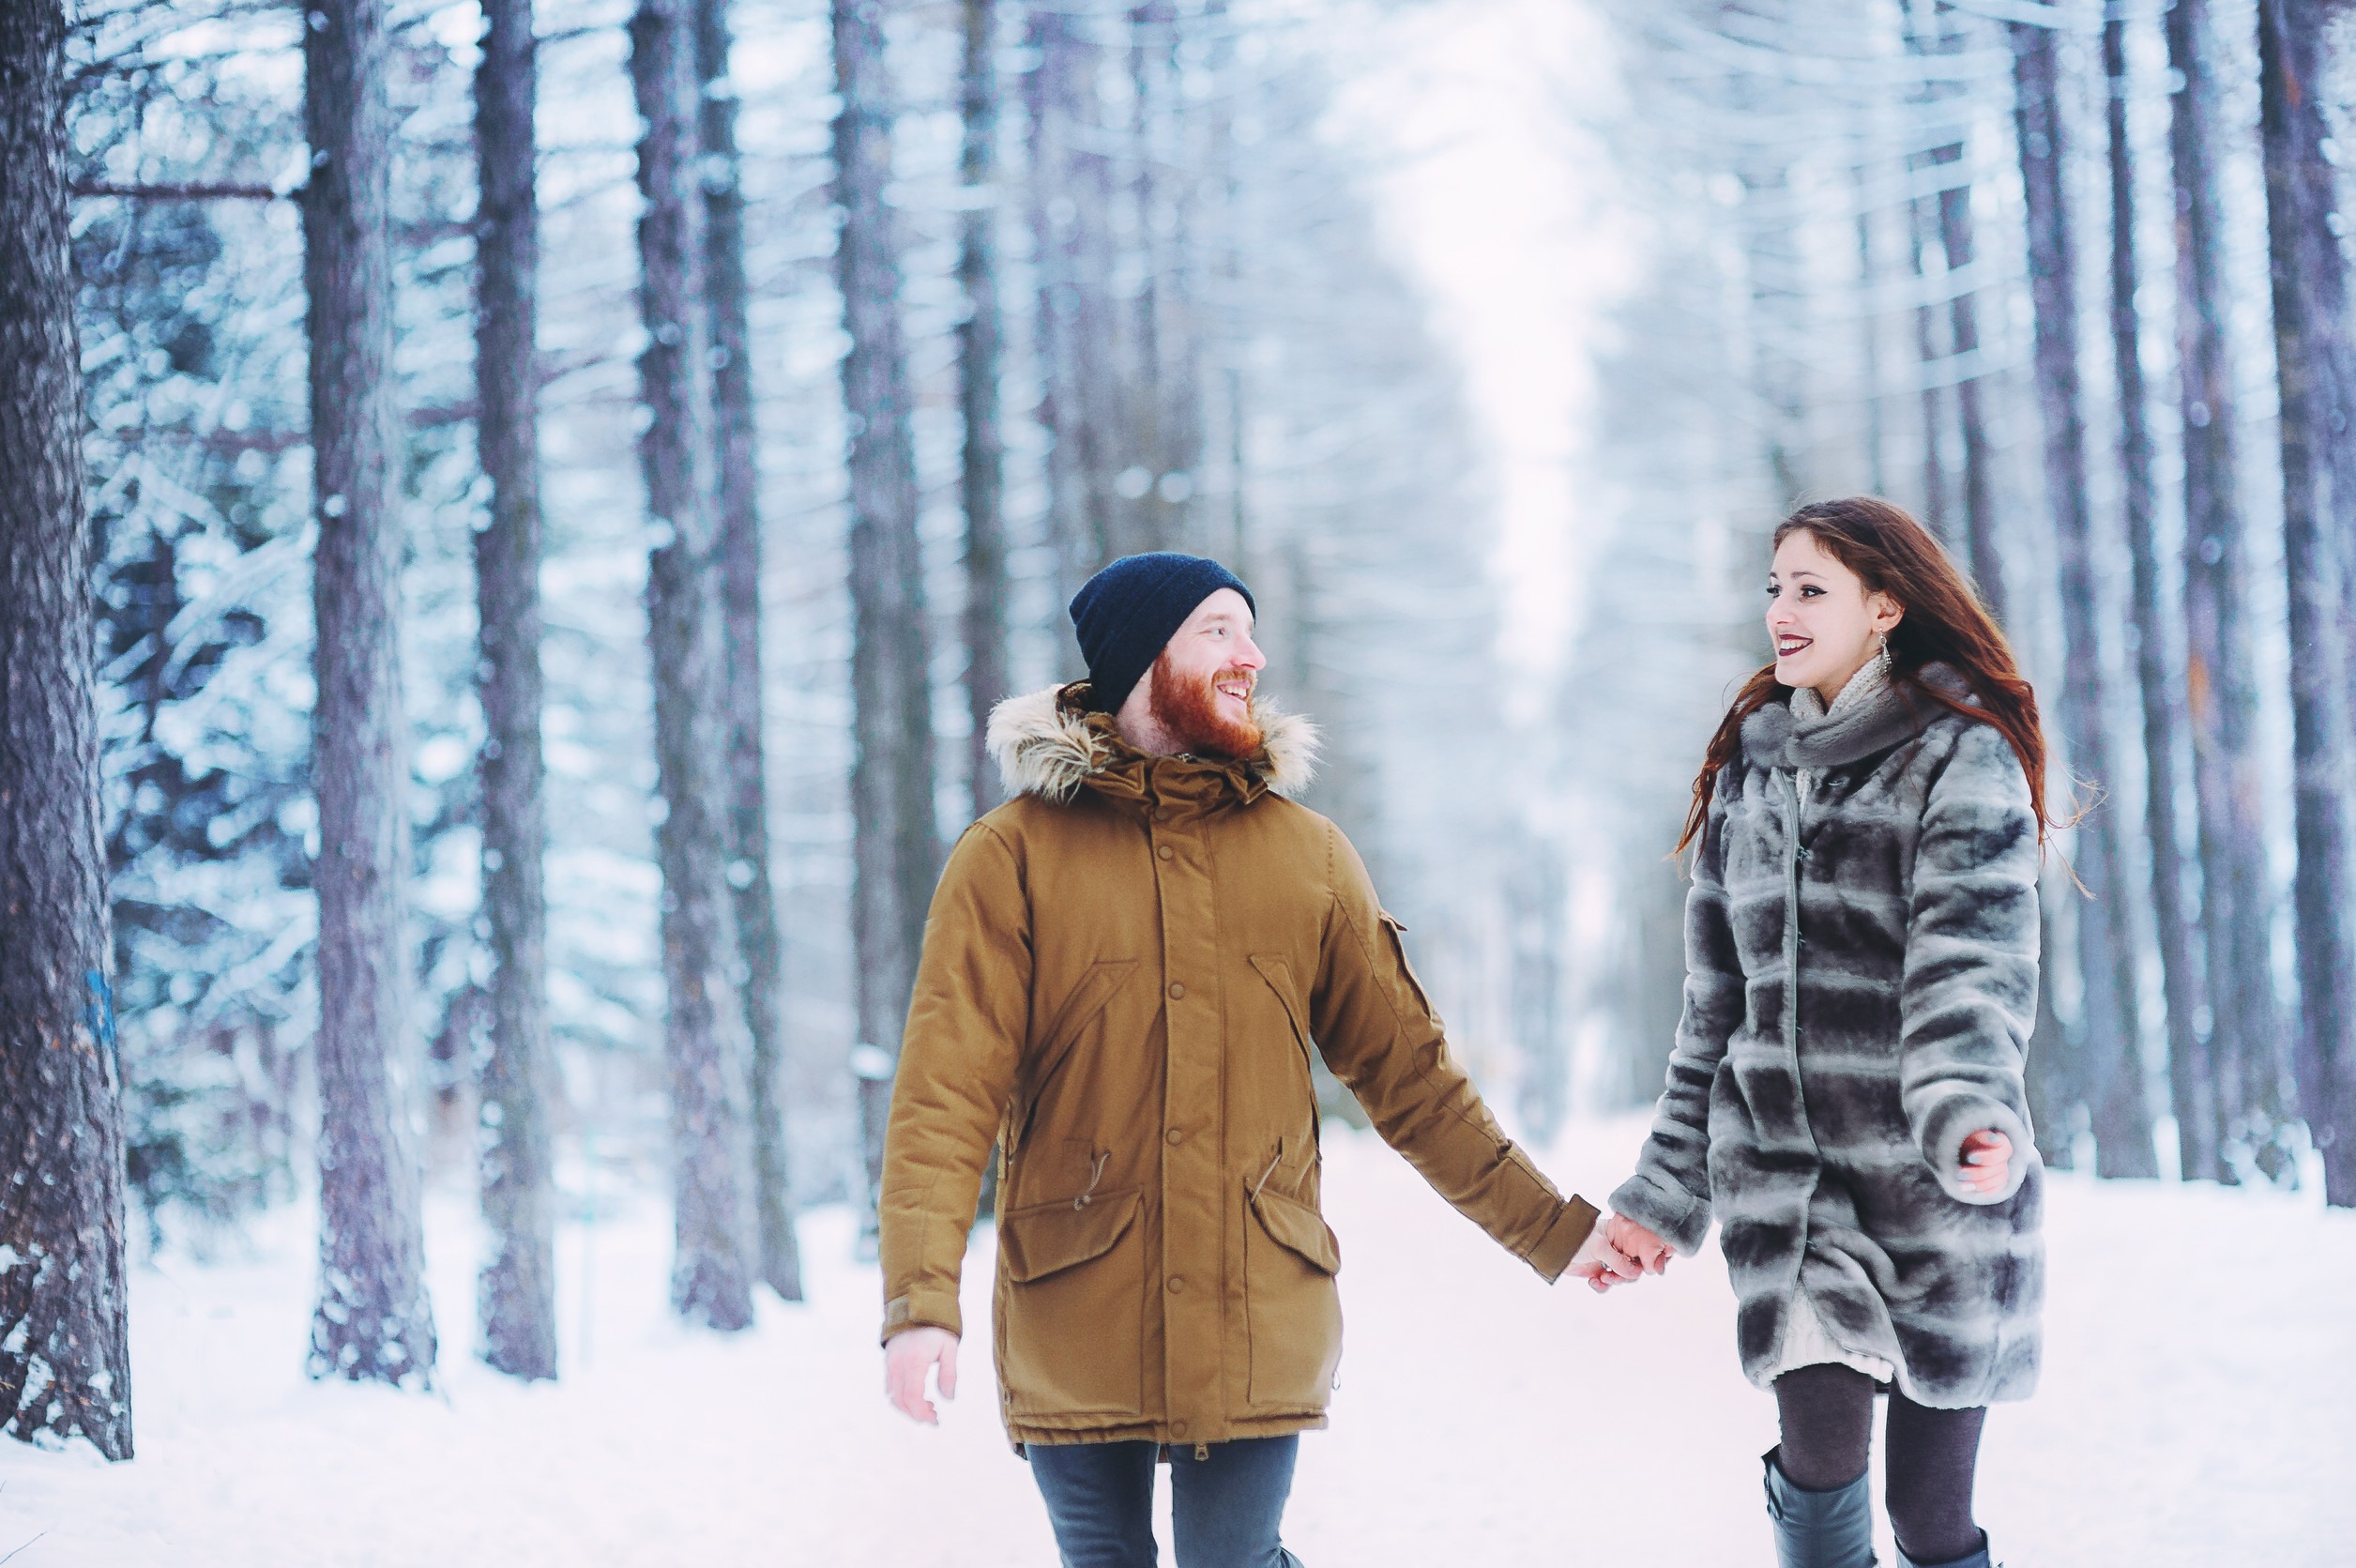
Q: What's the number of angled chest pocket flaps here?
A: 2